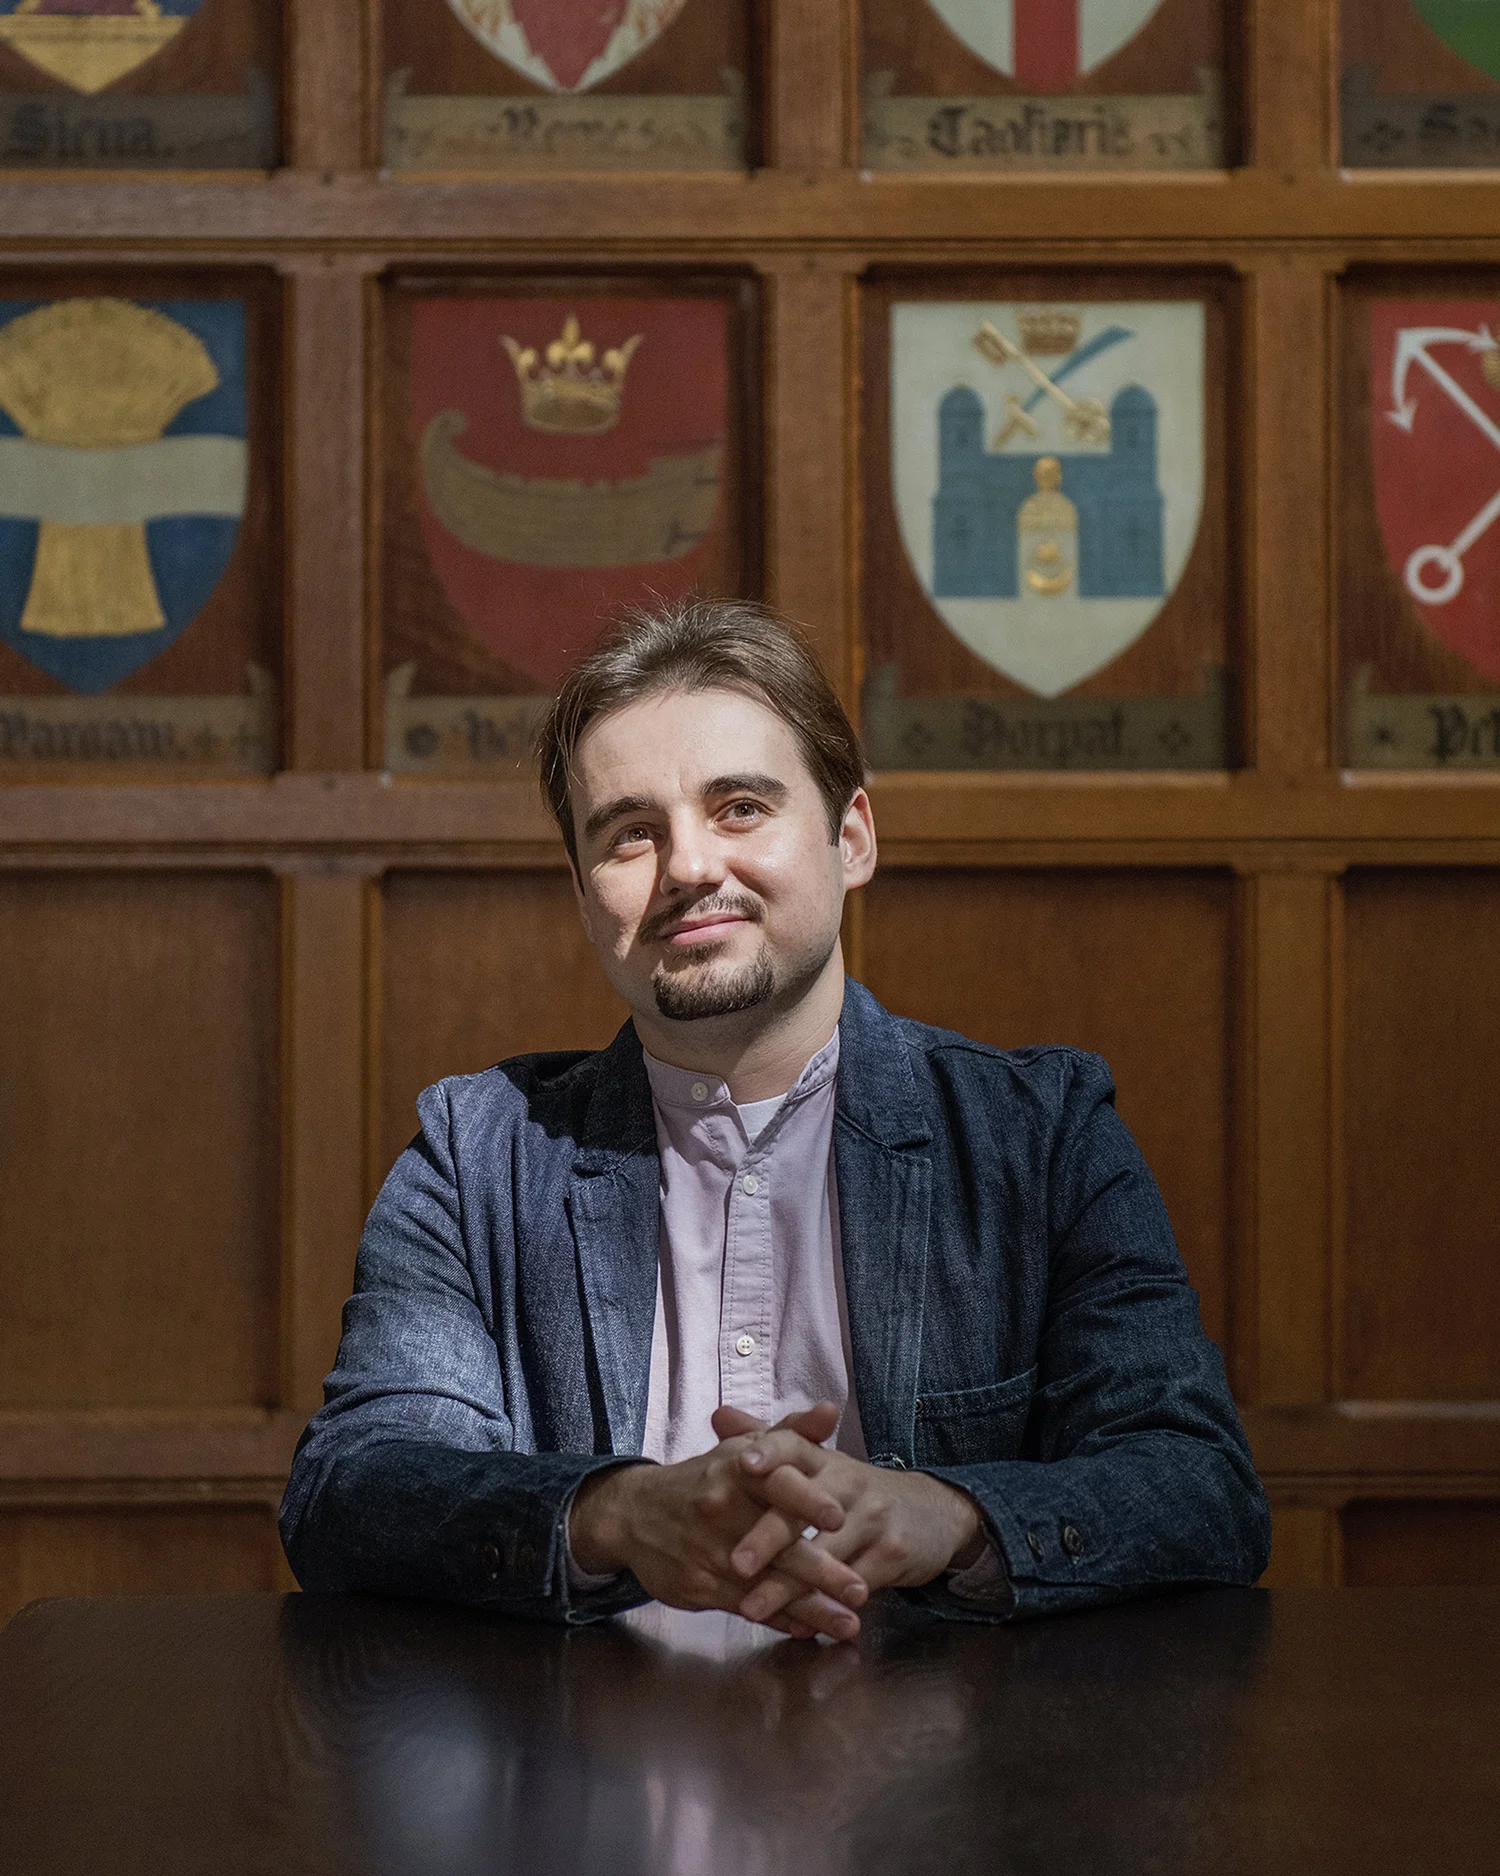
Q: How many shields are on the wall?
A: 8